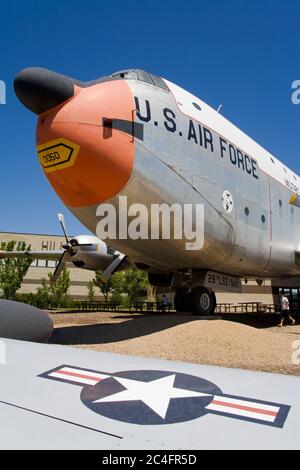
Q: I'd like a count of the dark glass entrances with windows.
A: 1